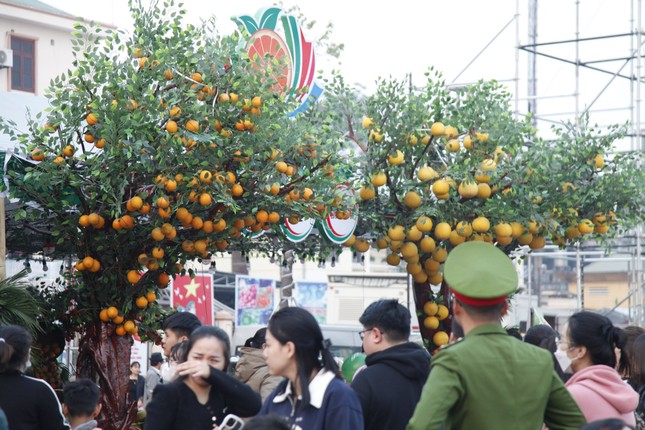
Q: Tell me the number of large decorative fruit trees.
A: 2